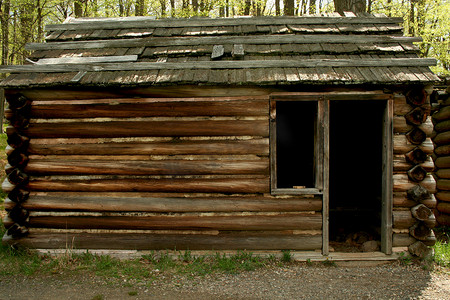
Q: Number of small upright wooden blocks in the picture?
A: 2